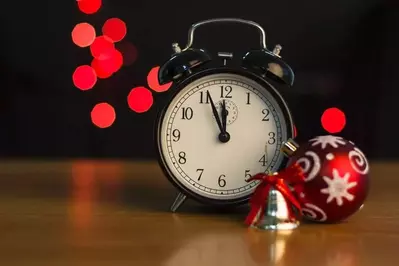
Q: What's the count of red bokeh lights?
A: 11